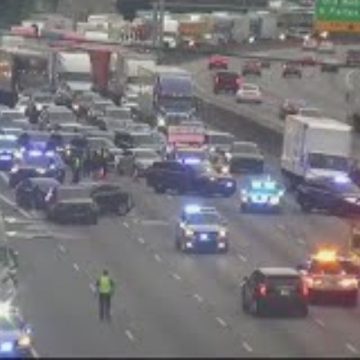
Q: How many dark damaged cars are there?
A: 3